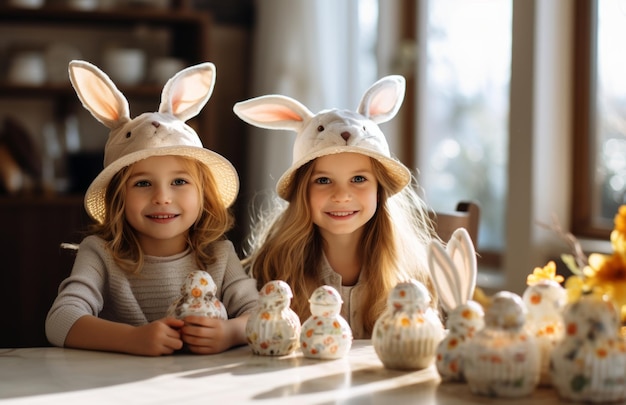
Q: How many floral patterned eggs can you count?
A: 8